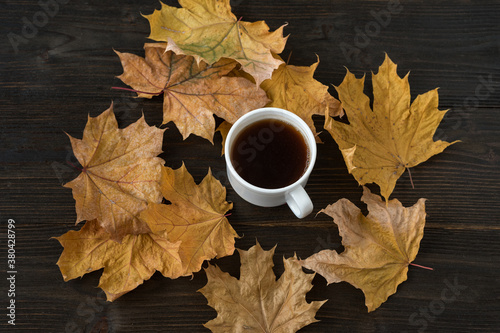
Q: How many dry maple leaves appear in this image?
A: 9